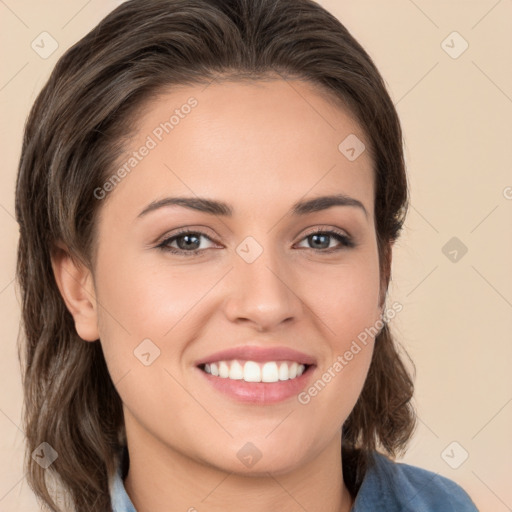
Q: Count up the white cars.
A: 0